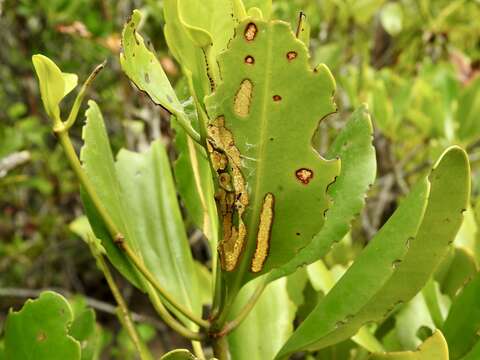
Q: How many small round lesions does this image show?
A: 5